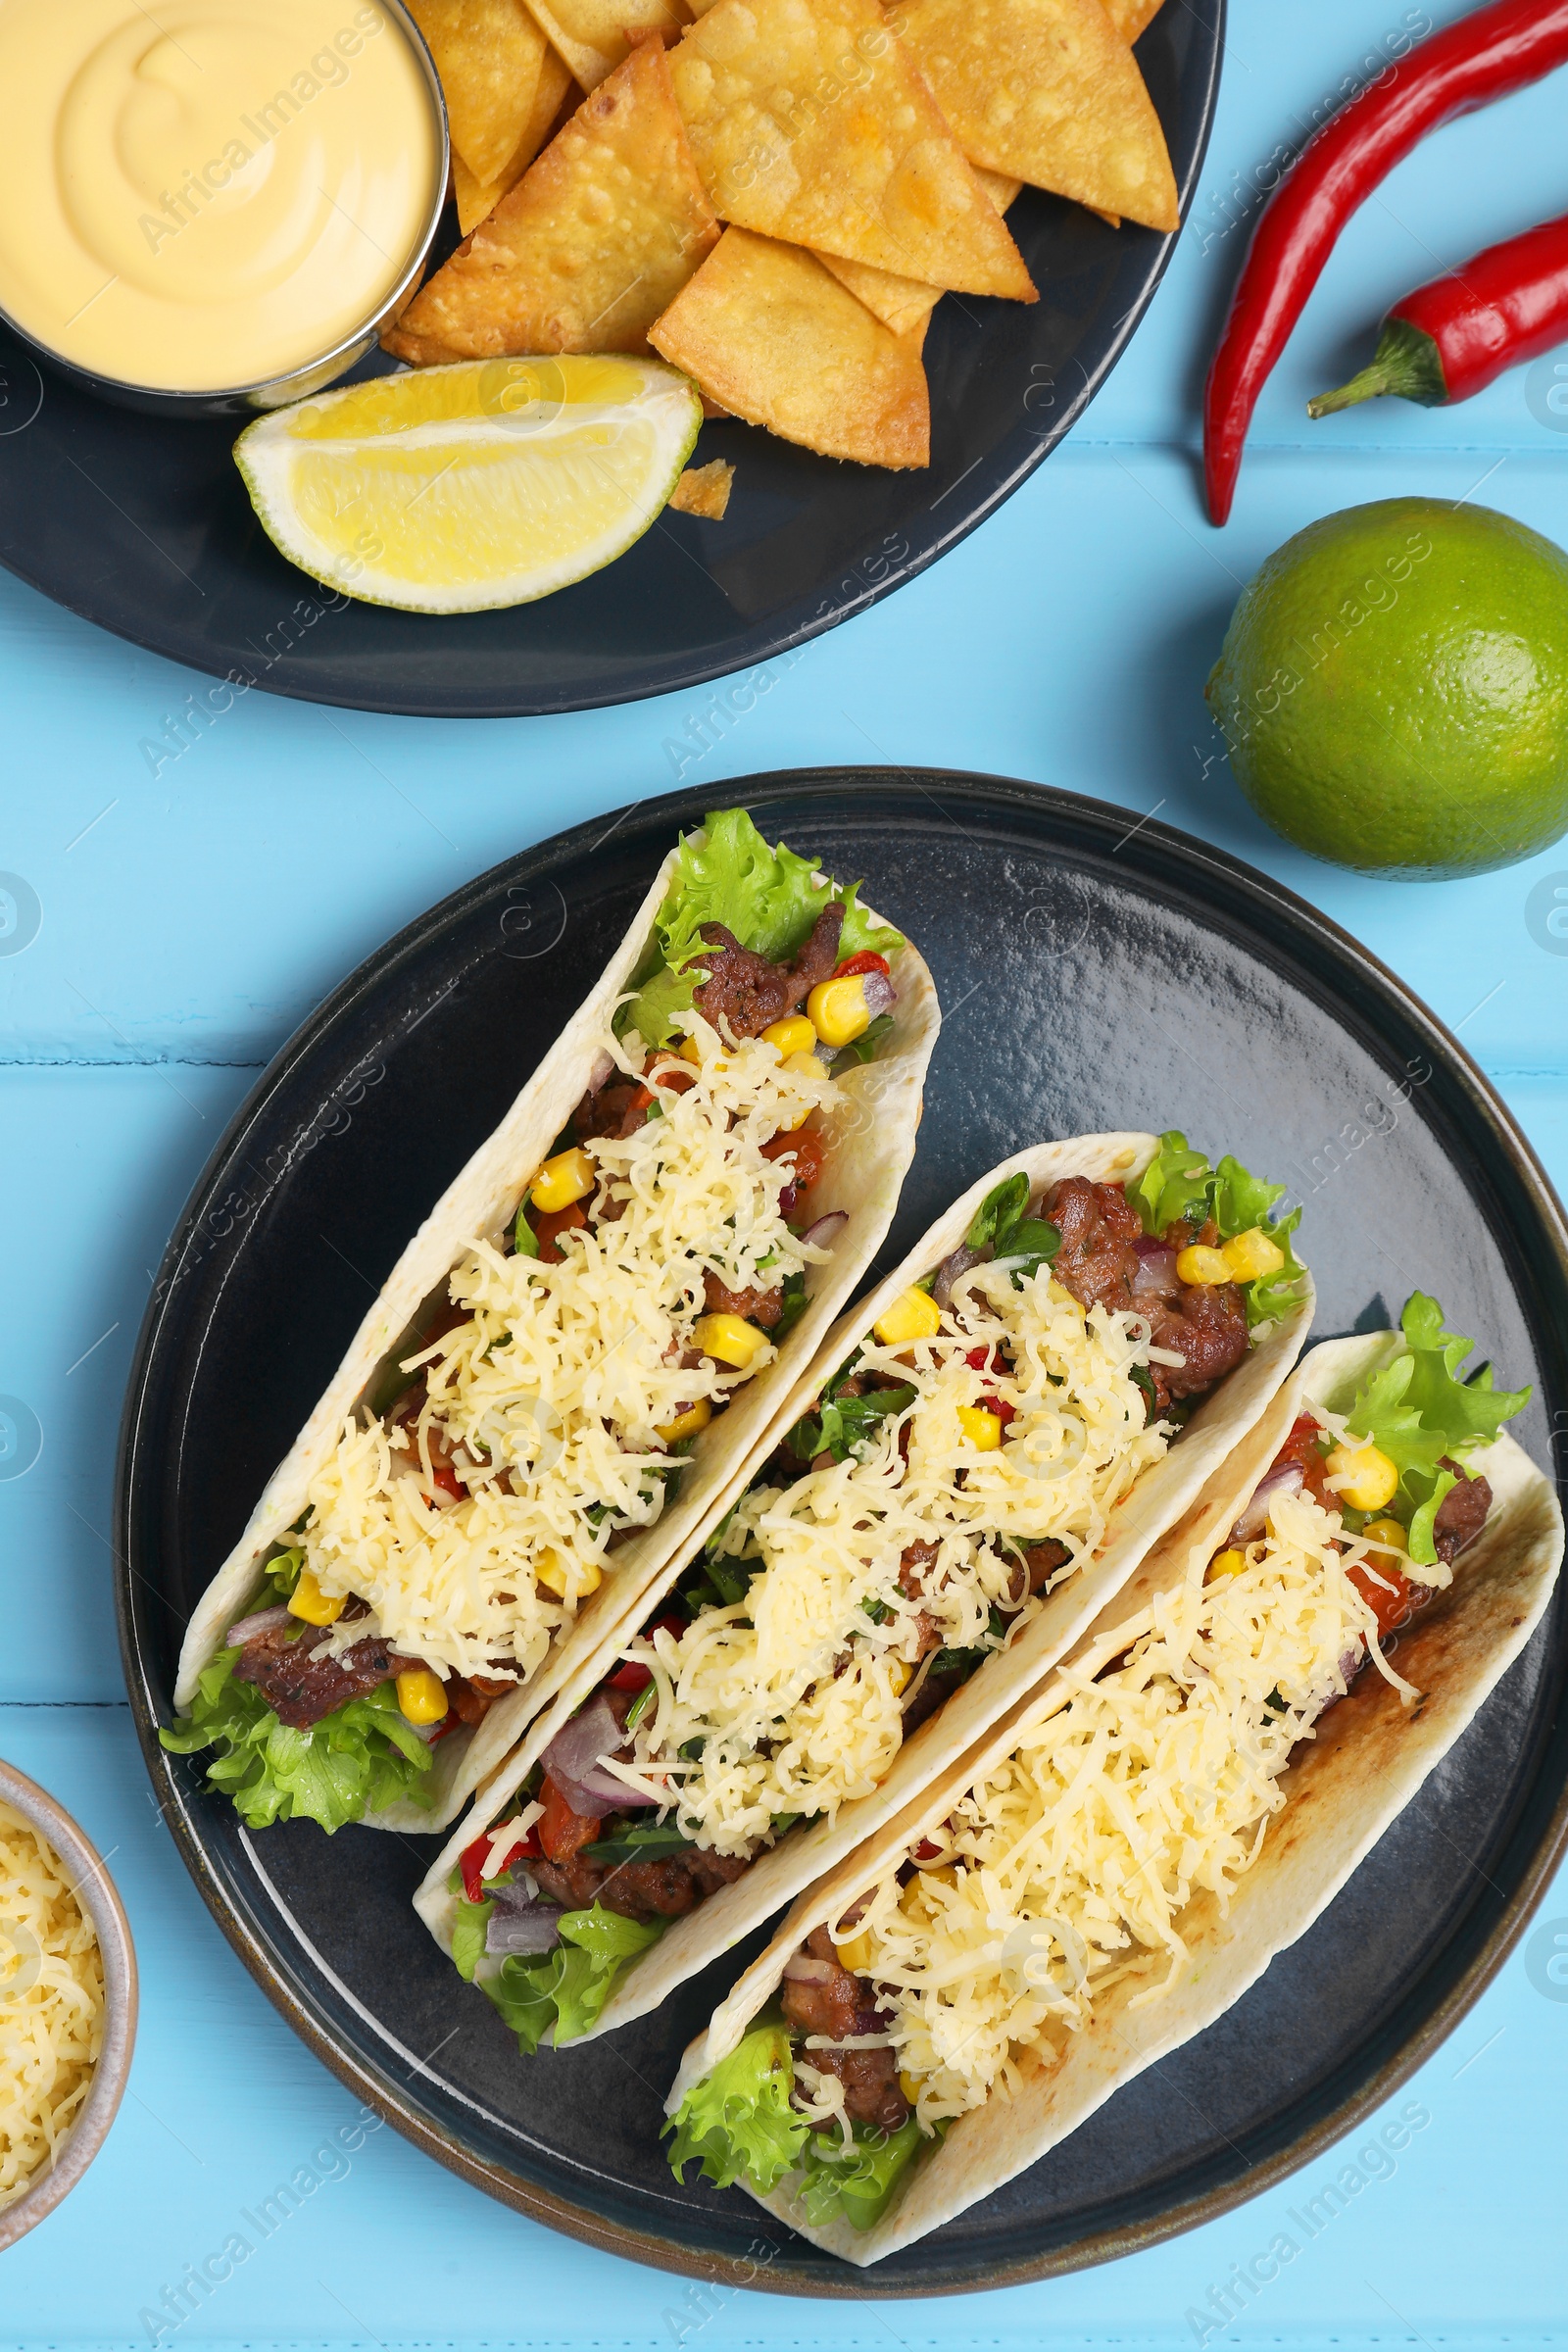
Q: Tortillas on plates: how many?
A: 3